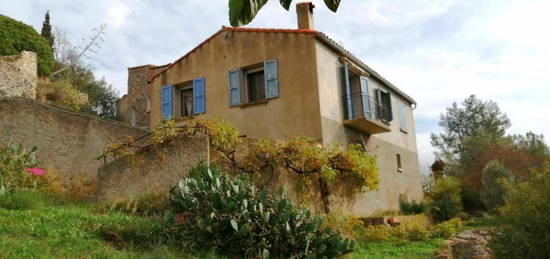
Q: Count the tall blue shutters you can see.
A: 2